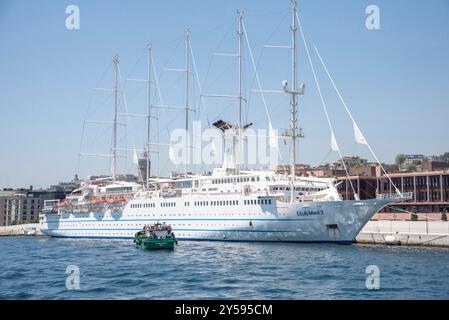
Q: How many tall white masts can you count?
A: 5